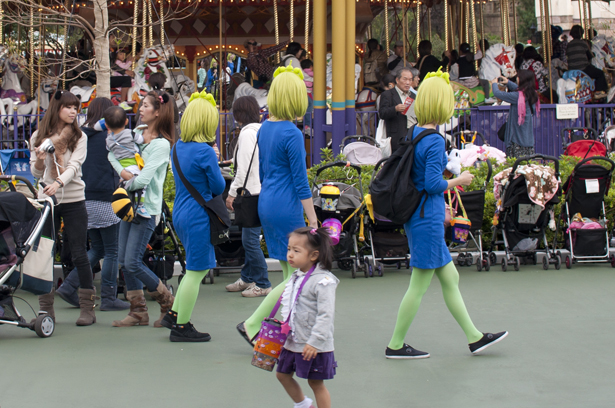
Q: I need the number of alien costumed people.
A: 3